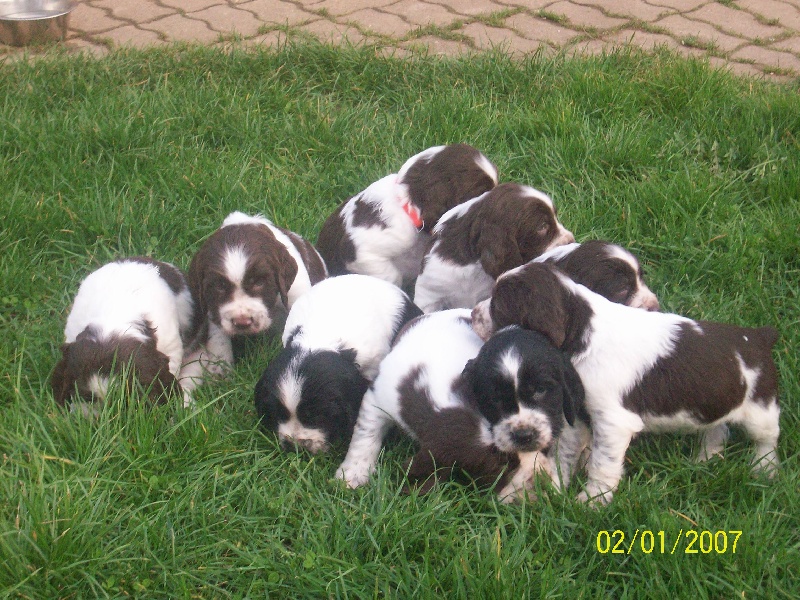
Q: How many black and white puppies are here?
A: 2